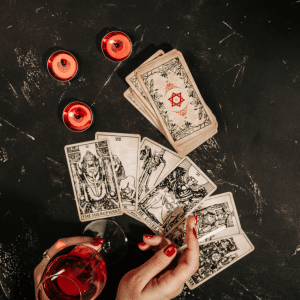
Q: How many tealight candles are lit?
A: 2